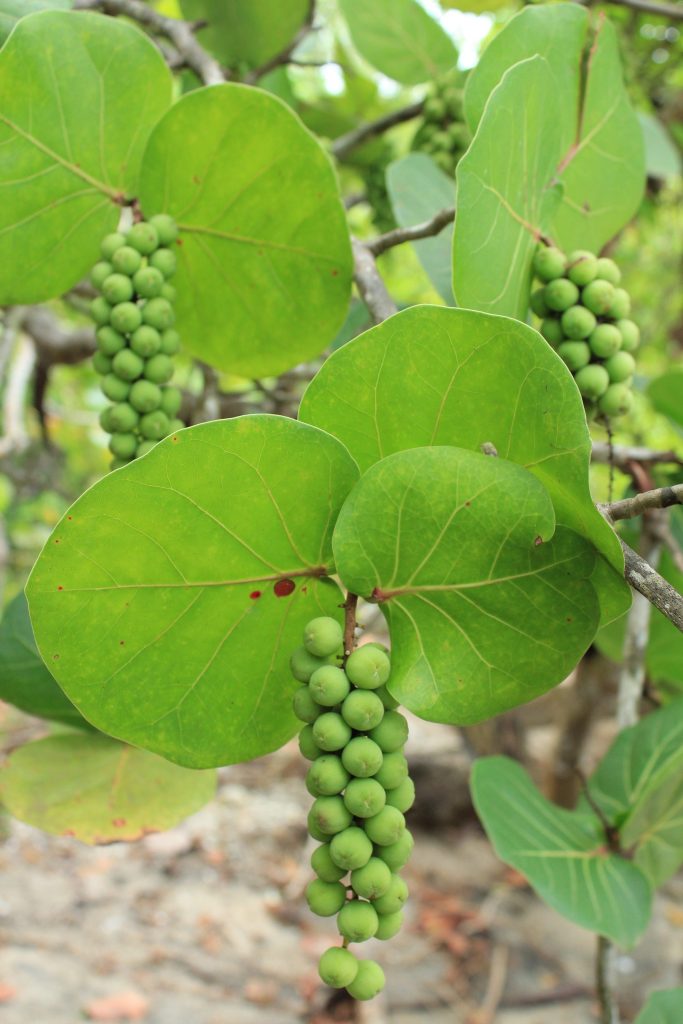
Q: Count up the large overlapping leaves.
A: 3